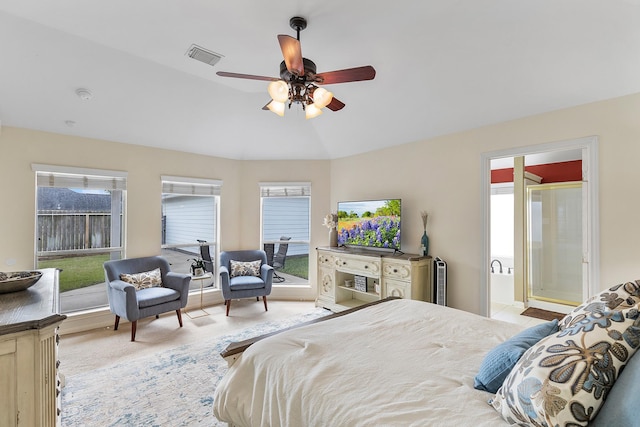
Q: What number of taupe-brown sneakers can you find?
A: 0